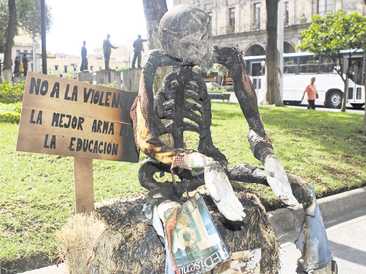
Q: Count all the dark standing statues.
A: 3